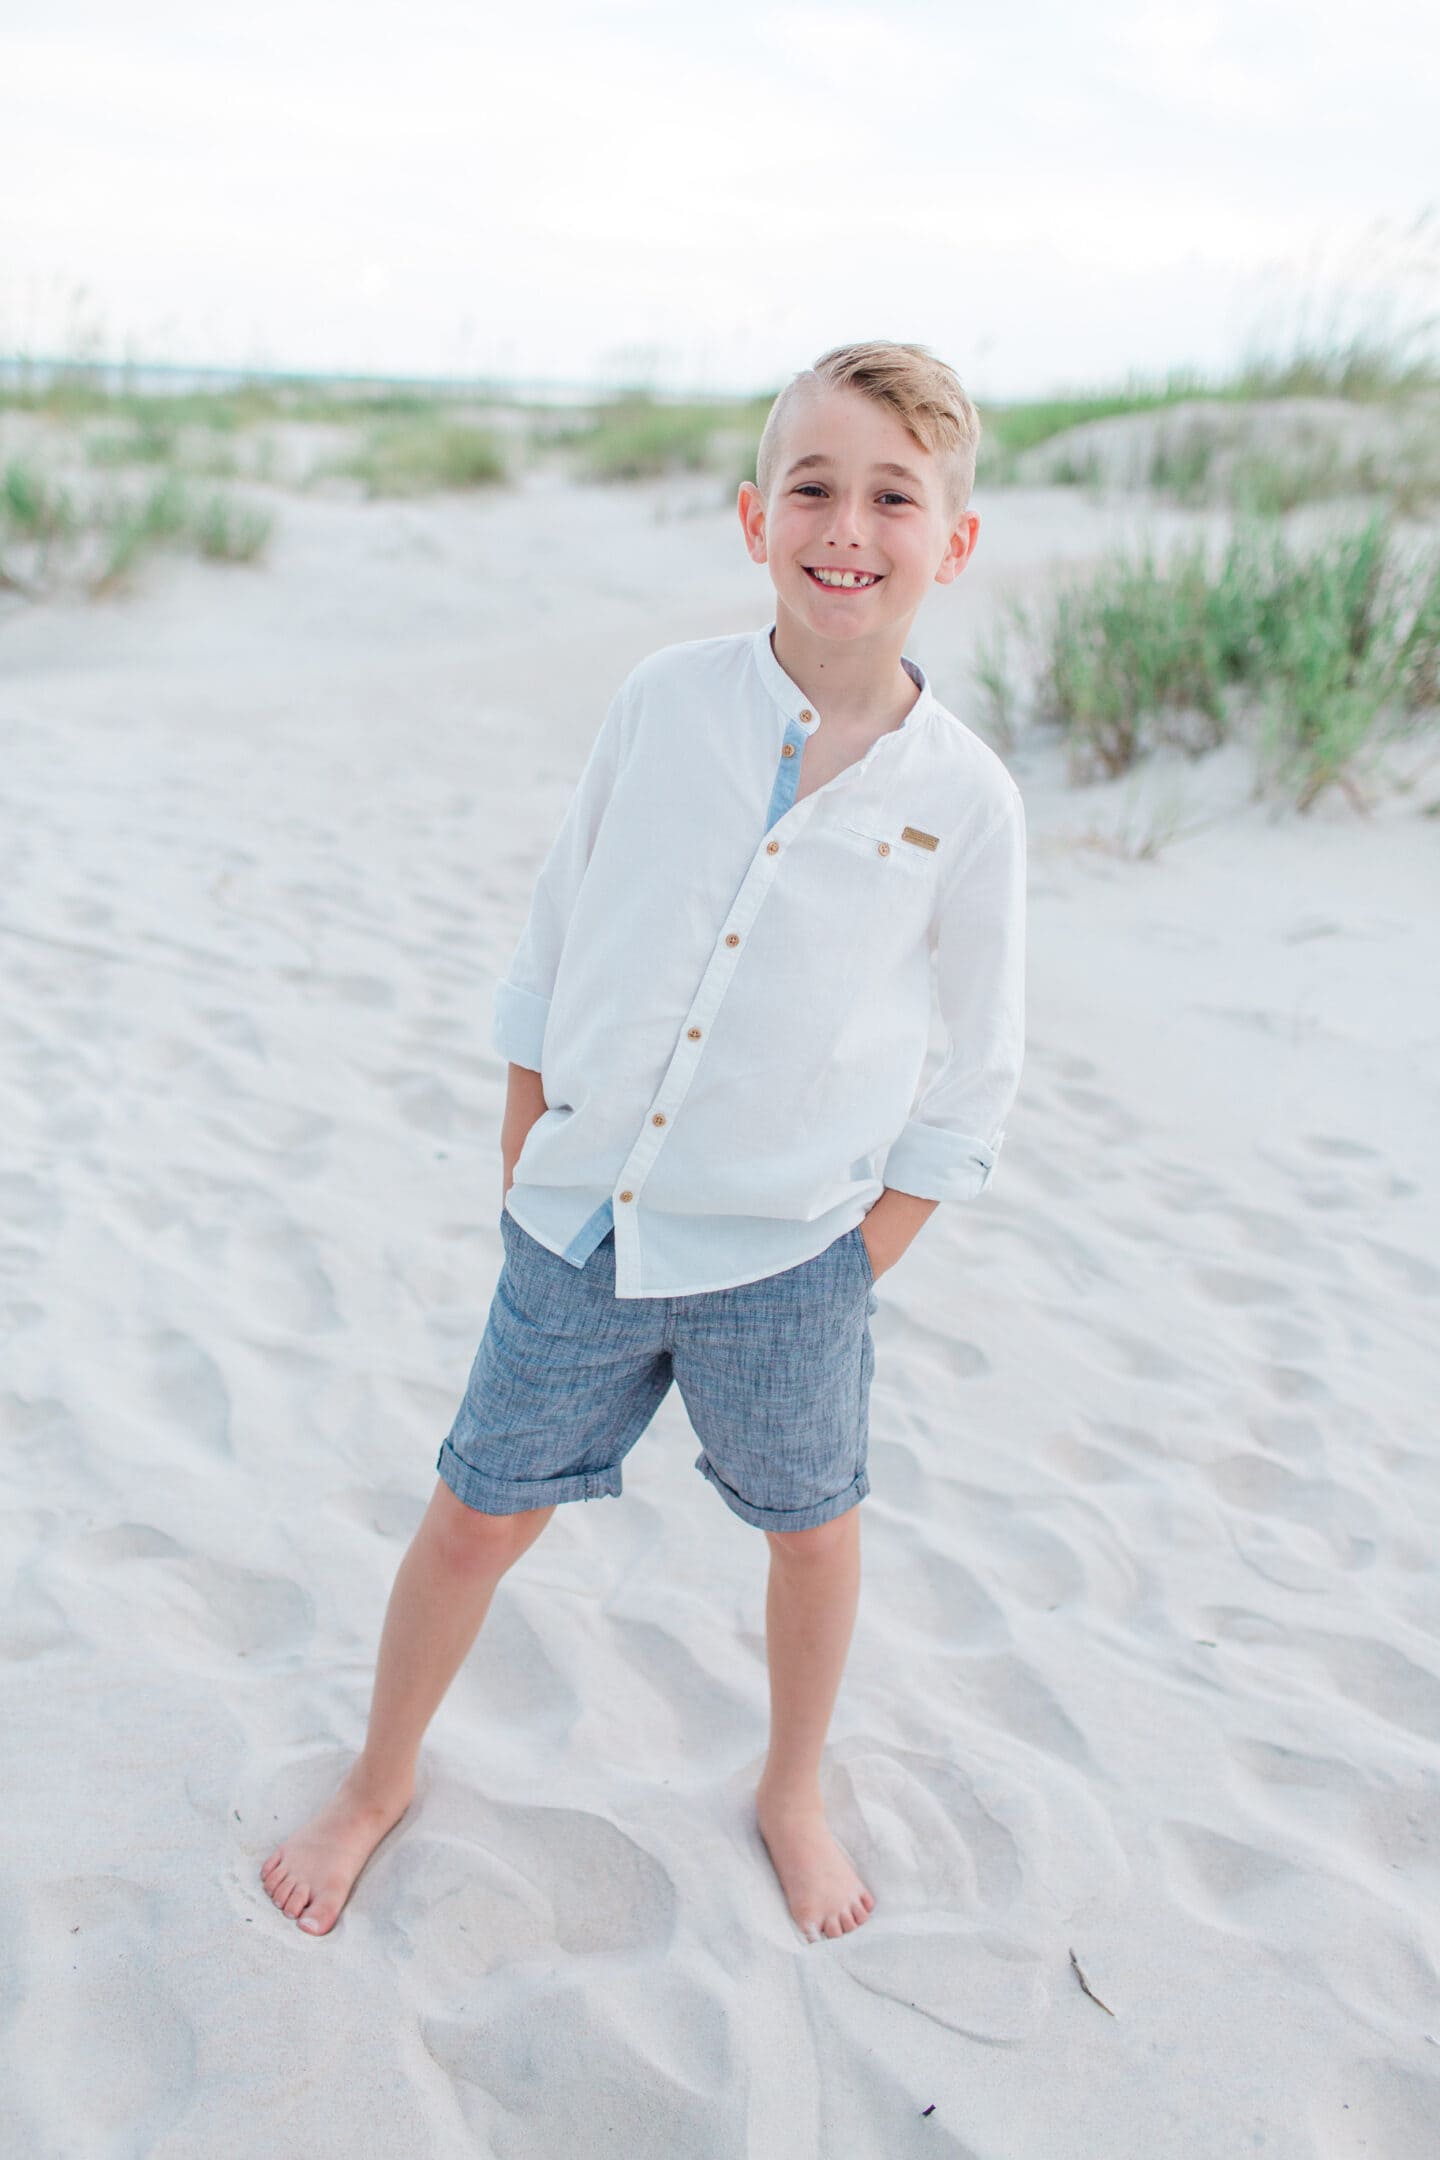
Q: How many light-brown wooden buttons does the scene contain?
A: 8